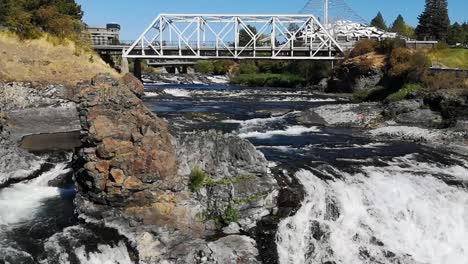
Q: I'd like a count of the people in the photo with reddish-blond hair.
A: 0